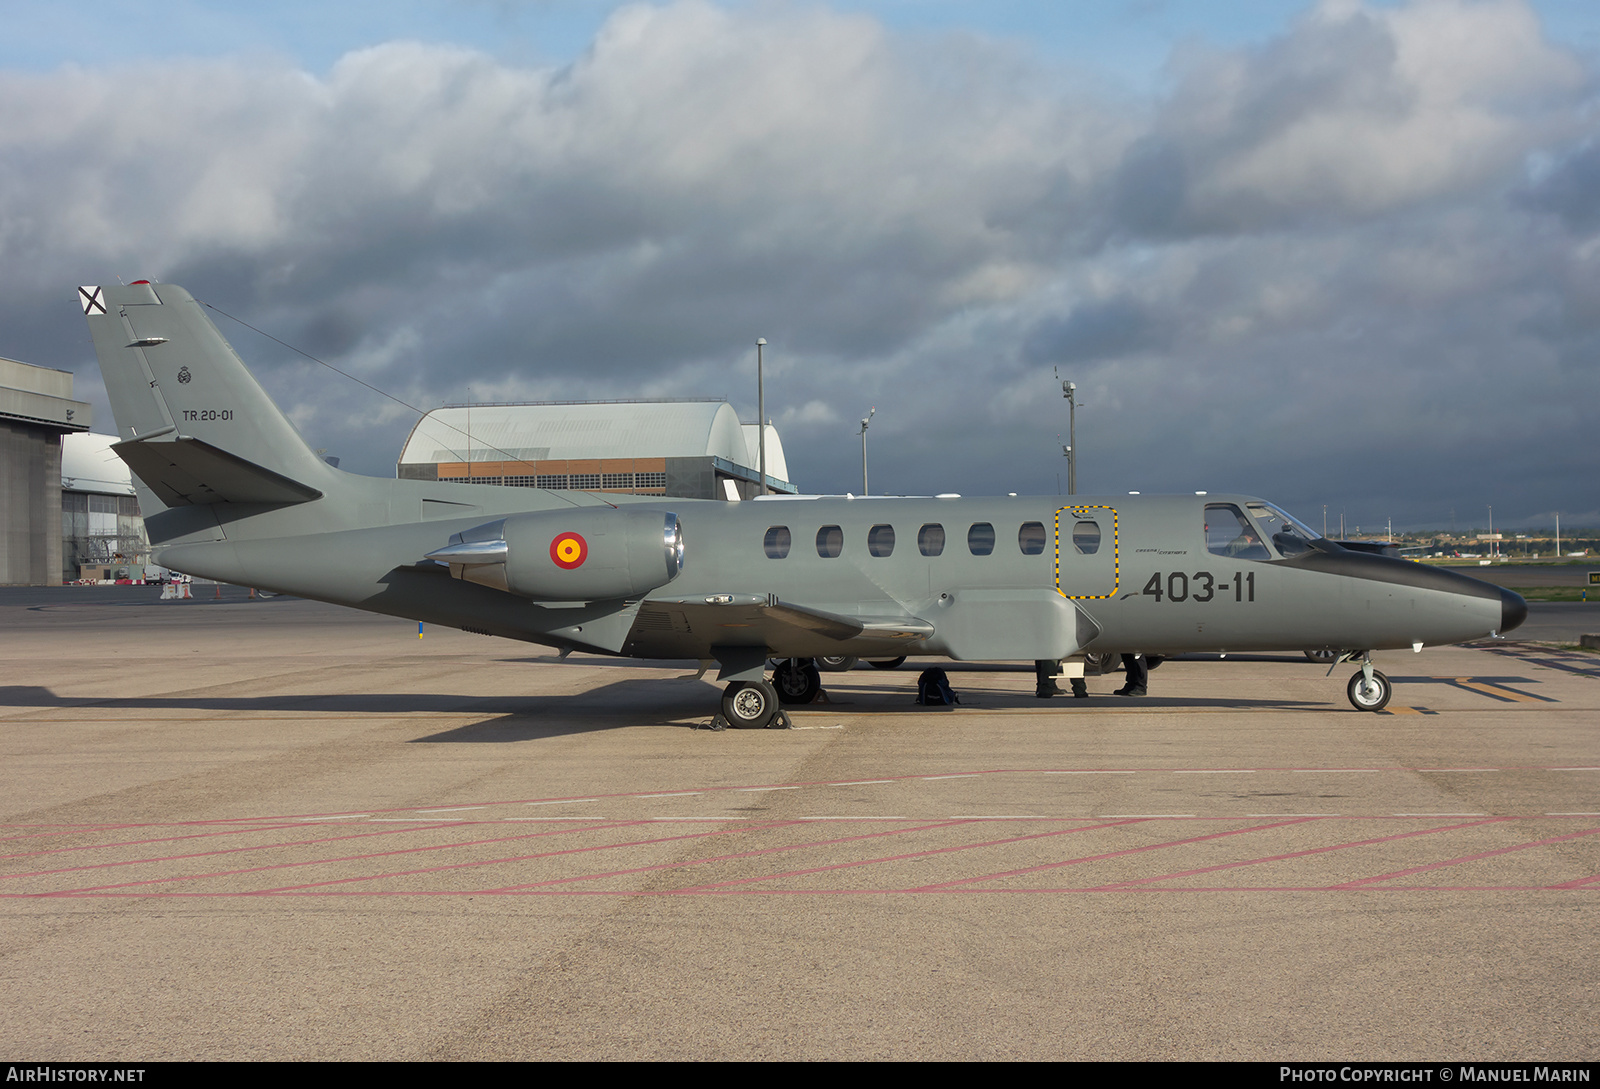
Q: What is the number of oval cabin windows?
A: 7